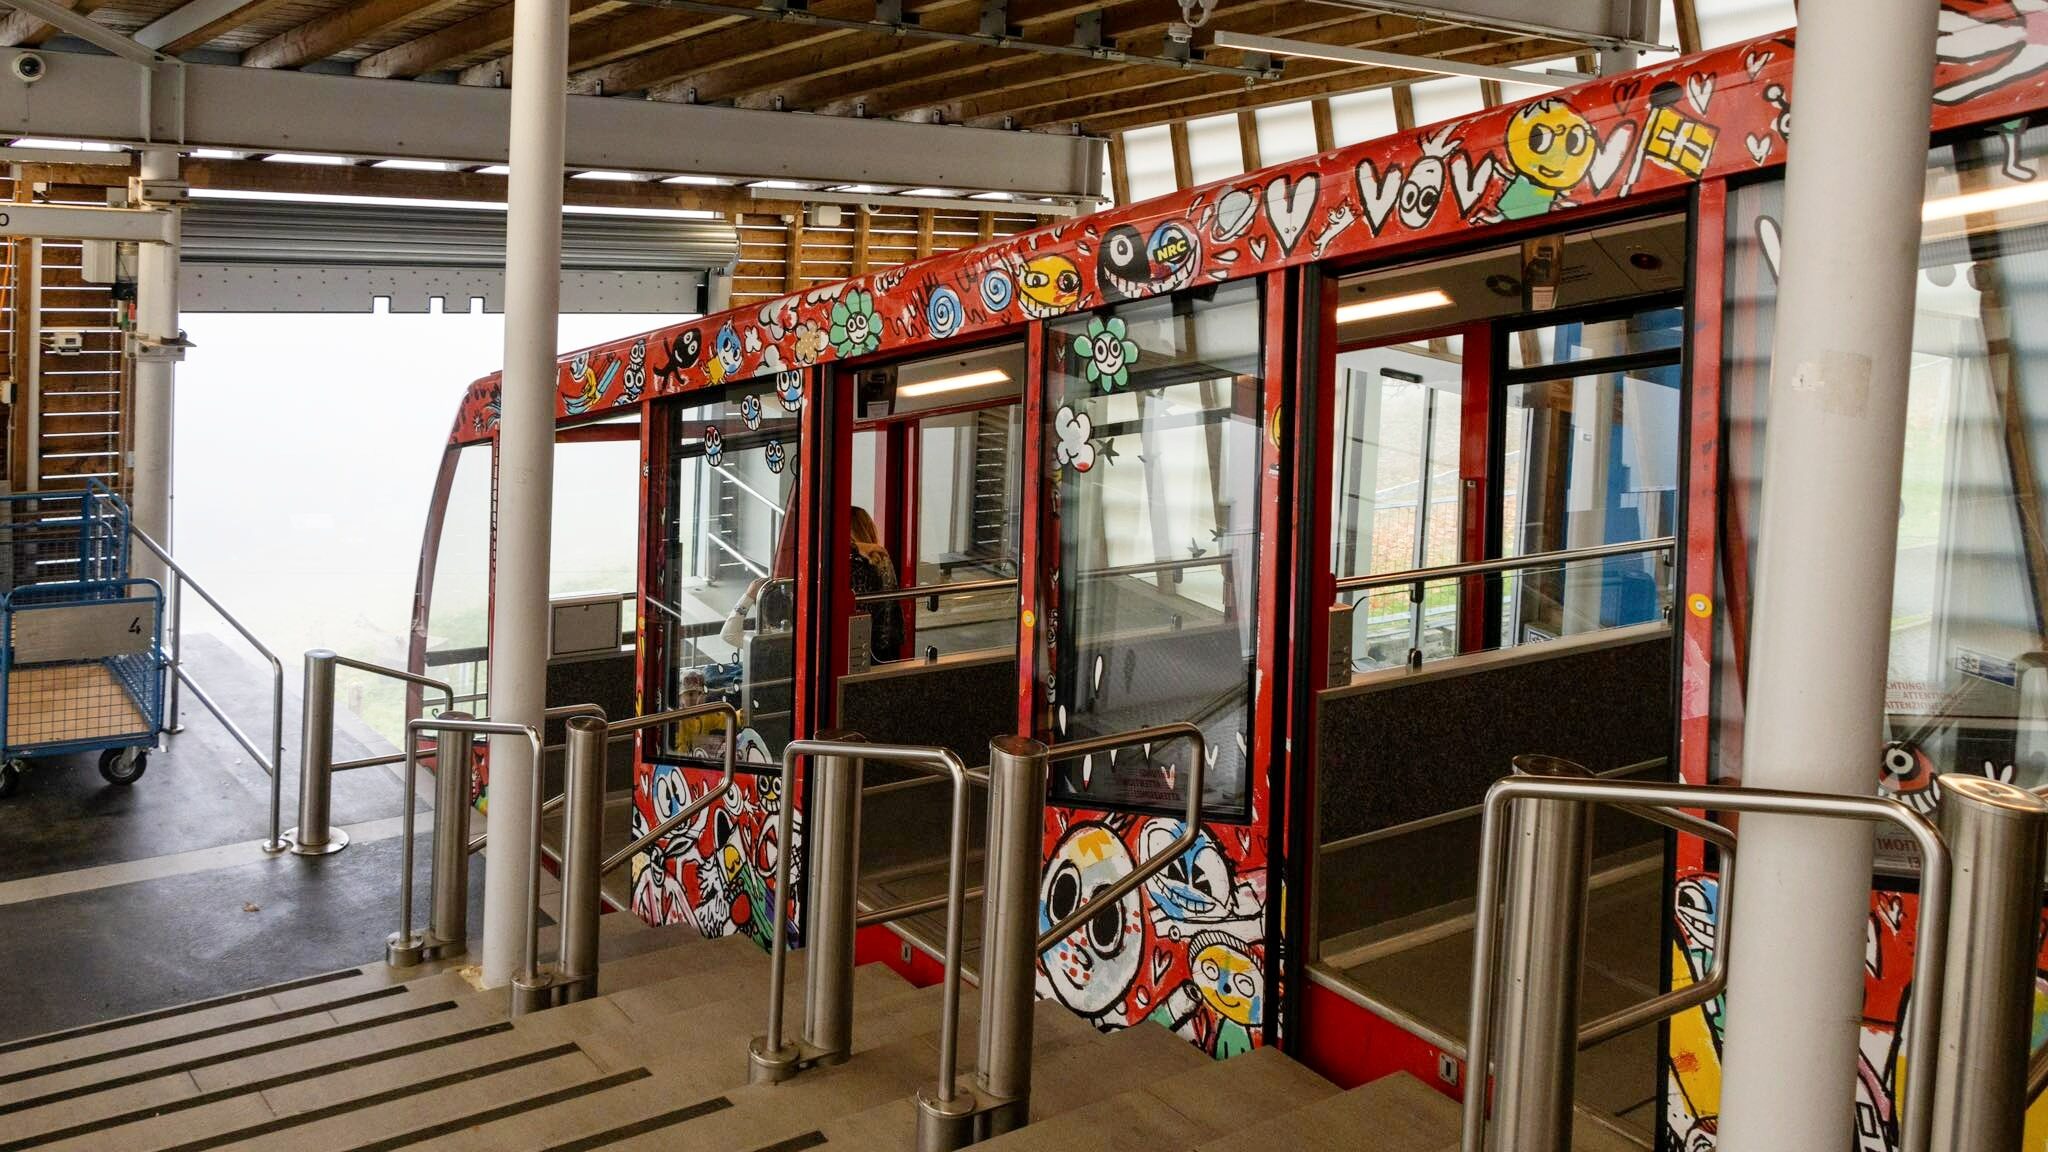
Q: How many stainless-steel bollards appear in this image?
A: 7